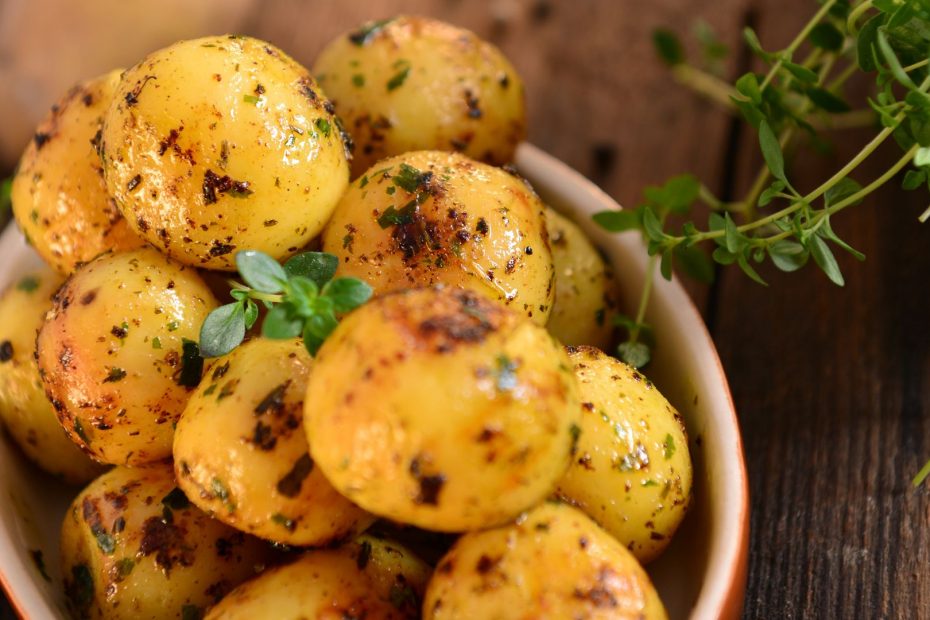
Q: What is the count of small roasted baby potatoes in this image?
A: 13